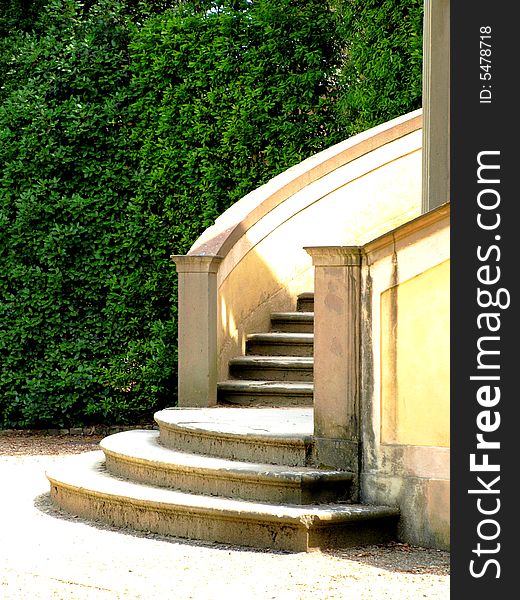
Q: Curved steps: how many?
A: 3